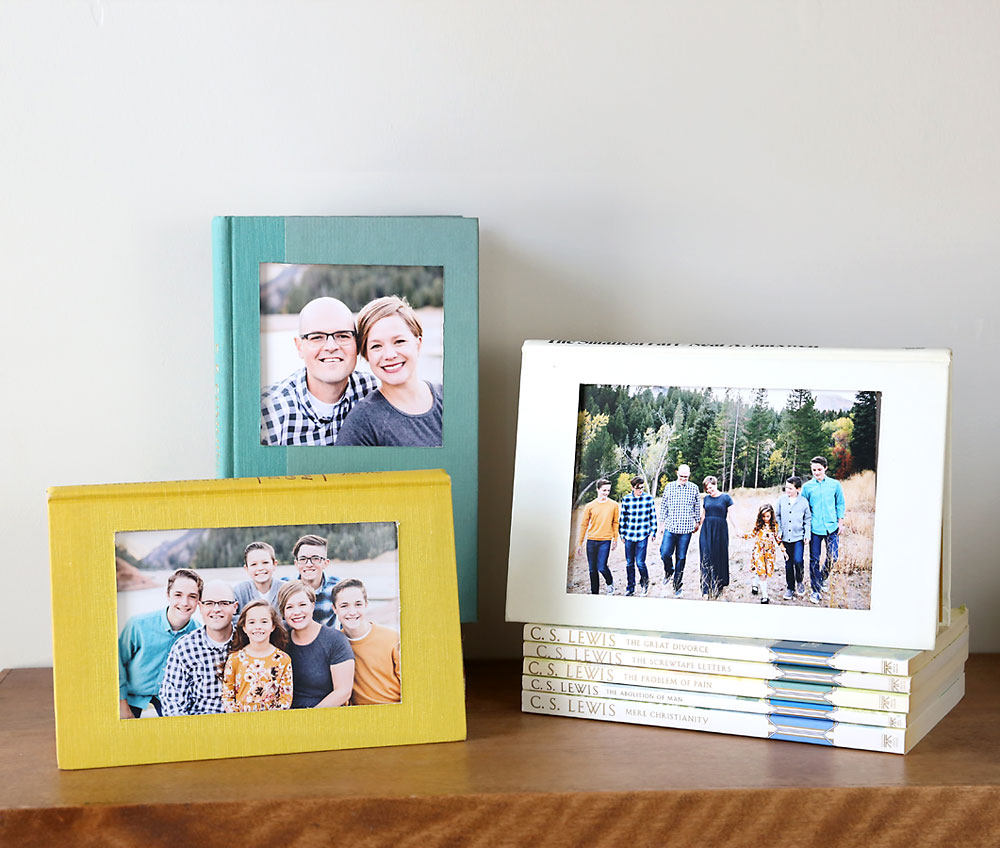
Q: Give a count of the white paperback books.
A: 5